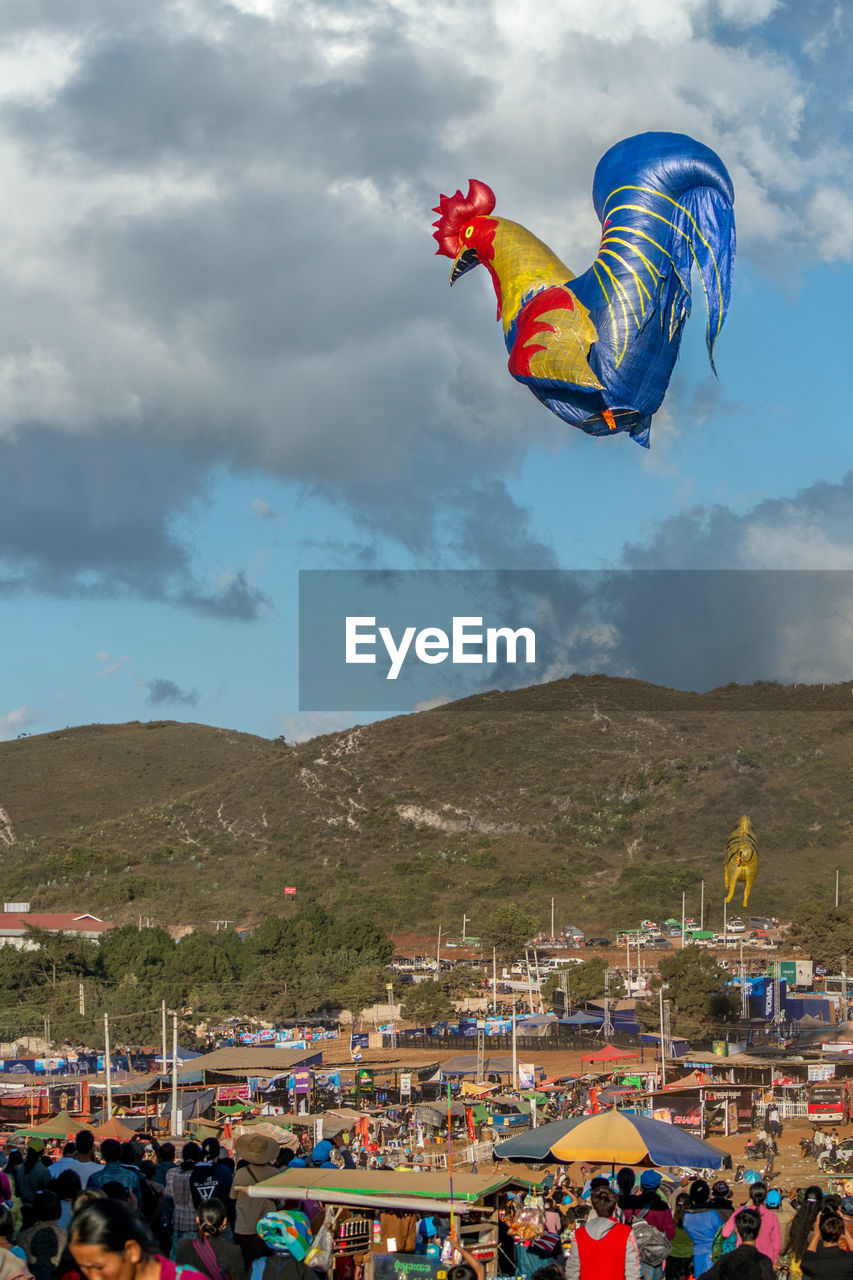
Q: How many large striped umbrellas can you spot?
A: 1